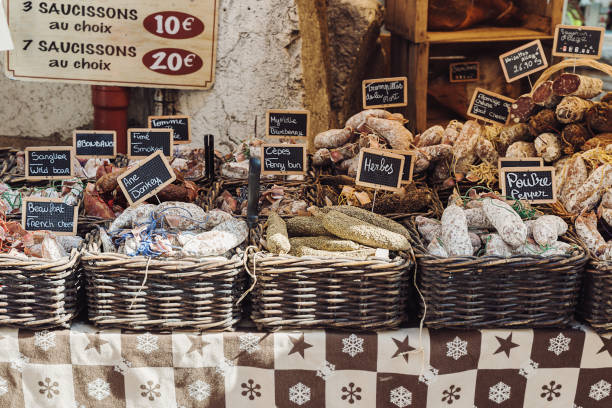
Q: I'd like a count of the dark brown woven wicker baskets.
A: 5